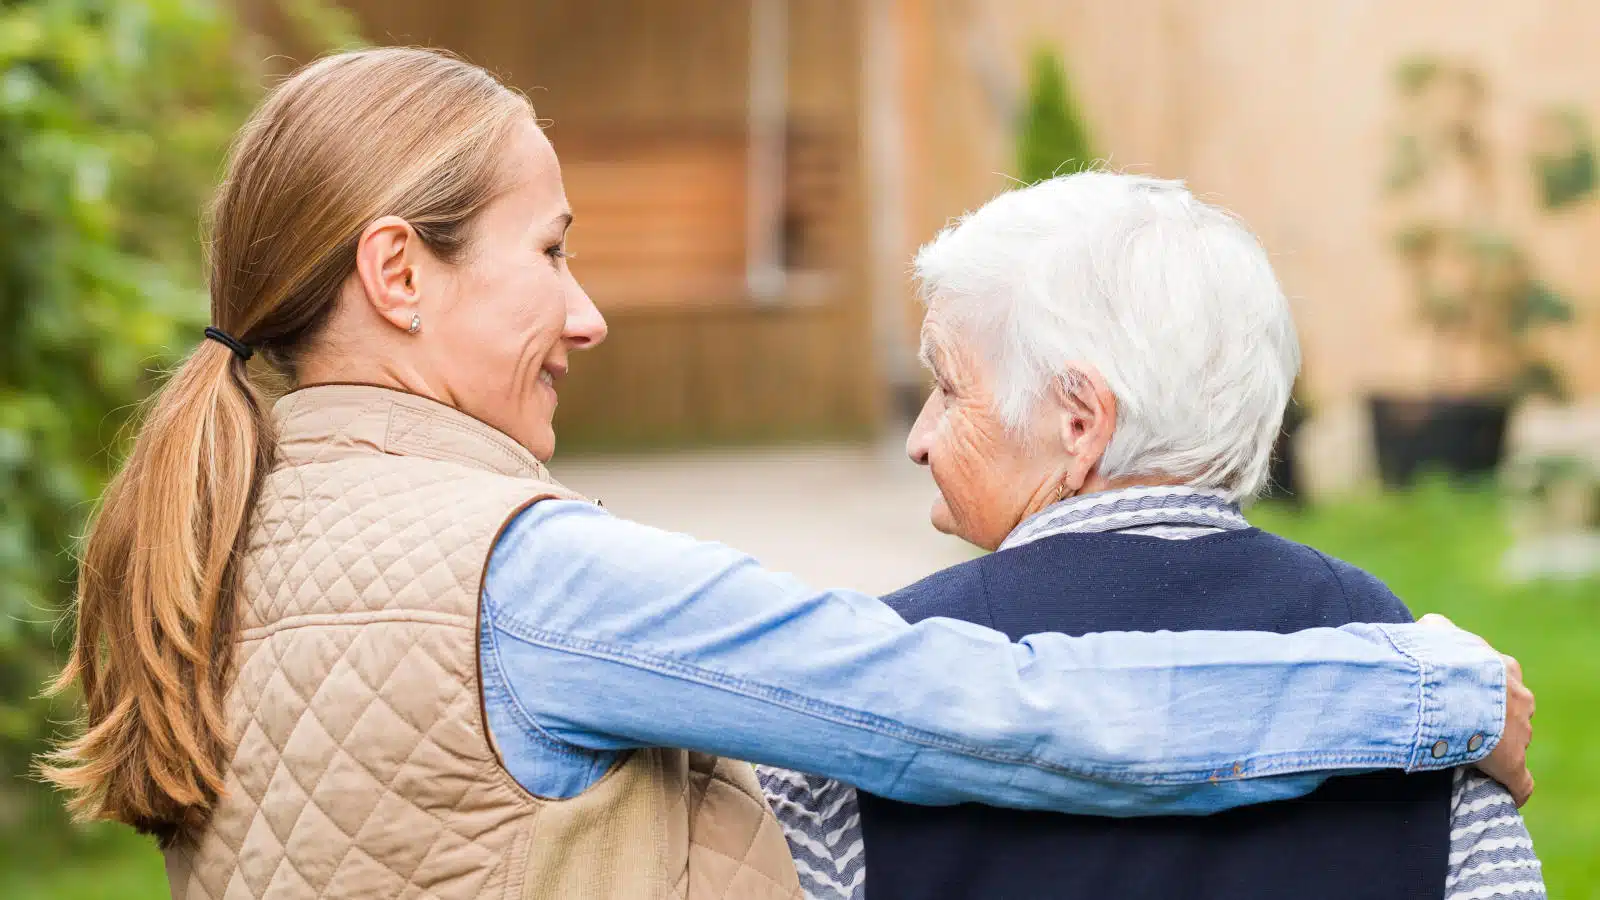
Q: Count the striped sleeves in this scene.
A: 2